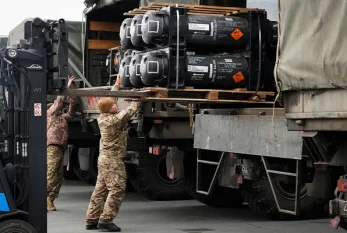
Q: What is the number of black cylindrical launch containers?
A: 6